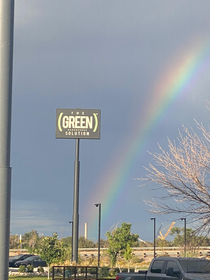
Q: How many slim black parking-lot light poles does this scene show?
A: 4